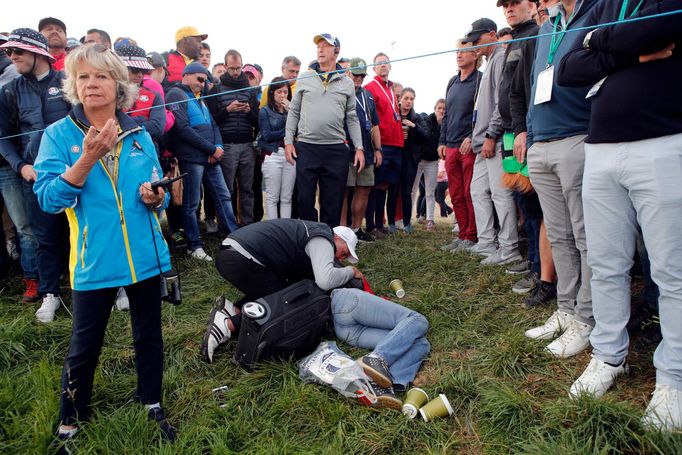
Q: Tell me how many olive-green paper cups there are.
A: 3